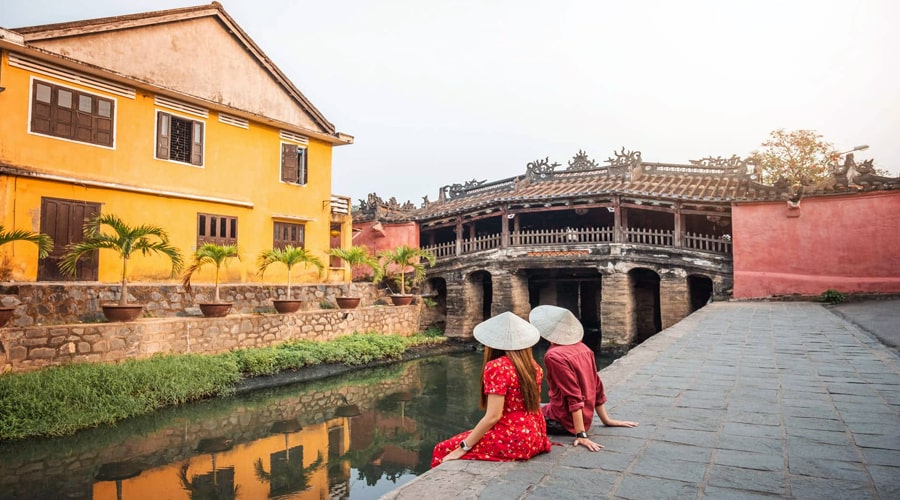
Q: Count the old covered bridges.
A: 1